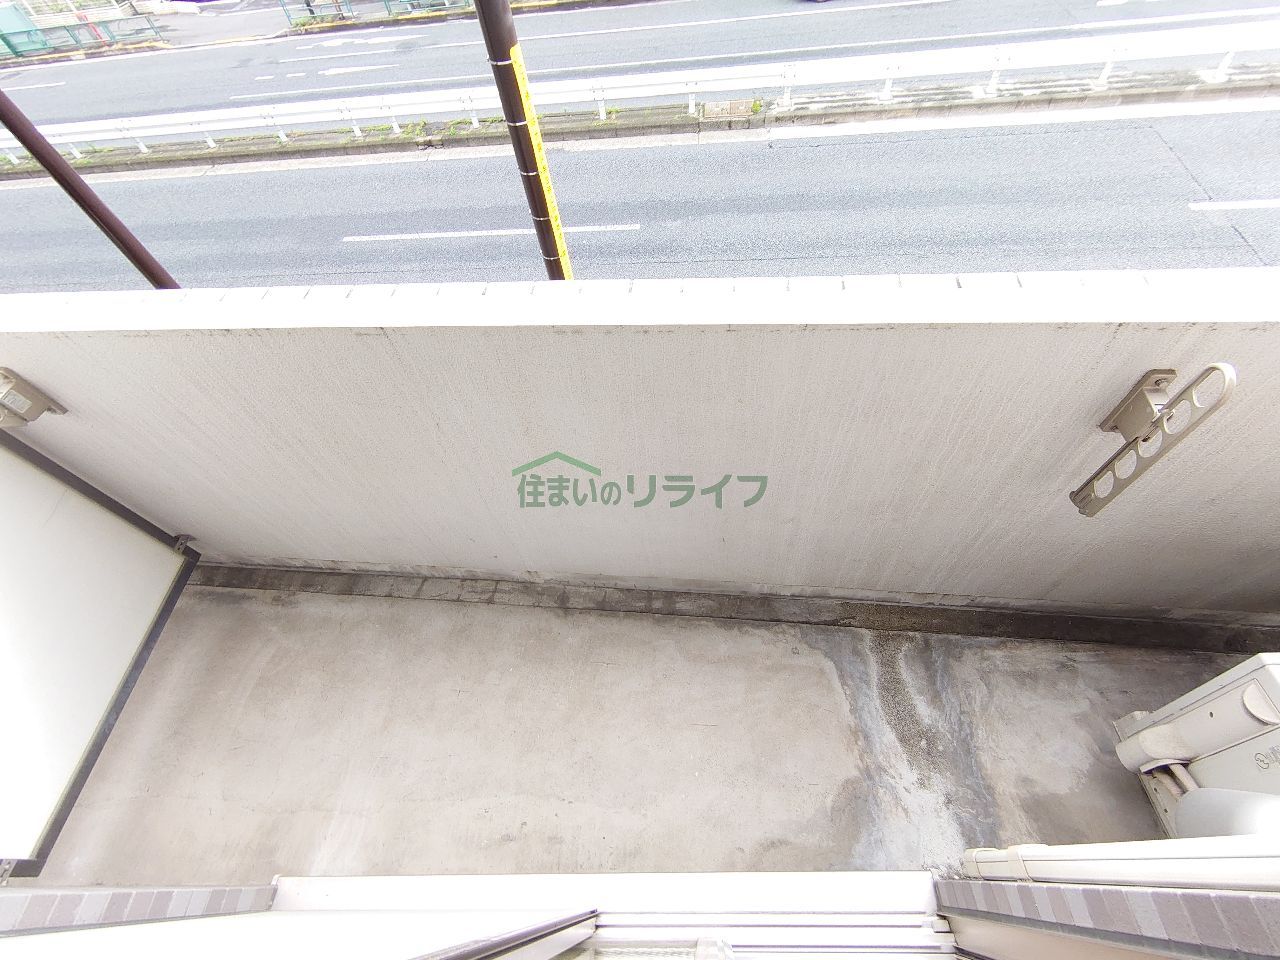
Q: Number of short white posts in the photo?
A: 15